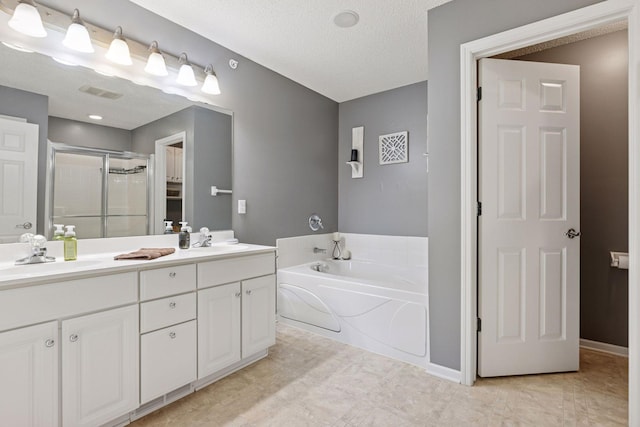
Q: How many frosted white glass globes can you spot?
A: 6